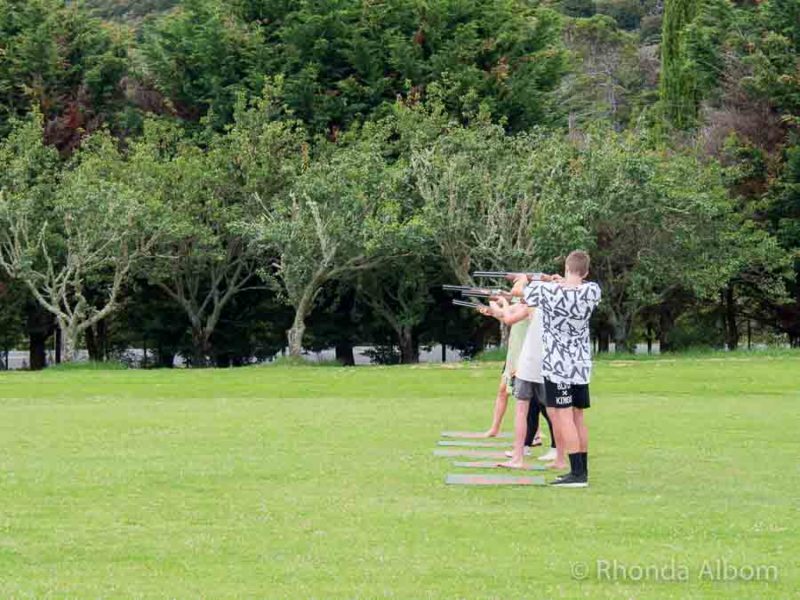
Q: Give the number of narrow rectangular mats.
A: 5